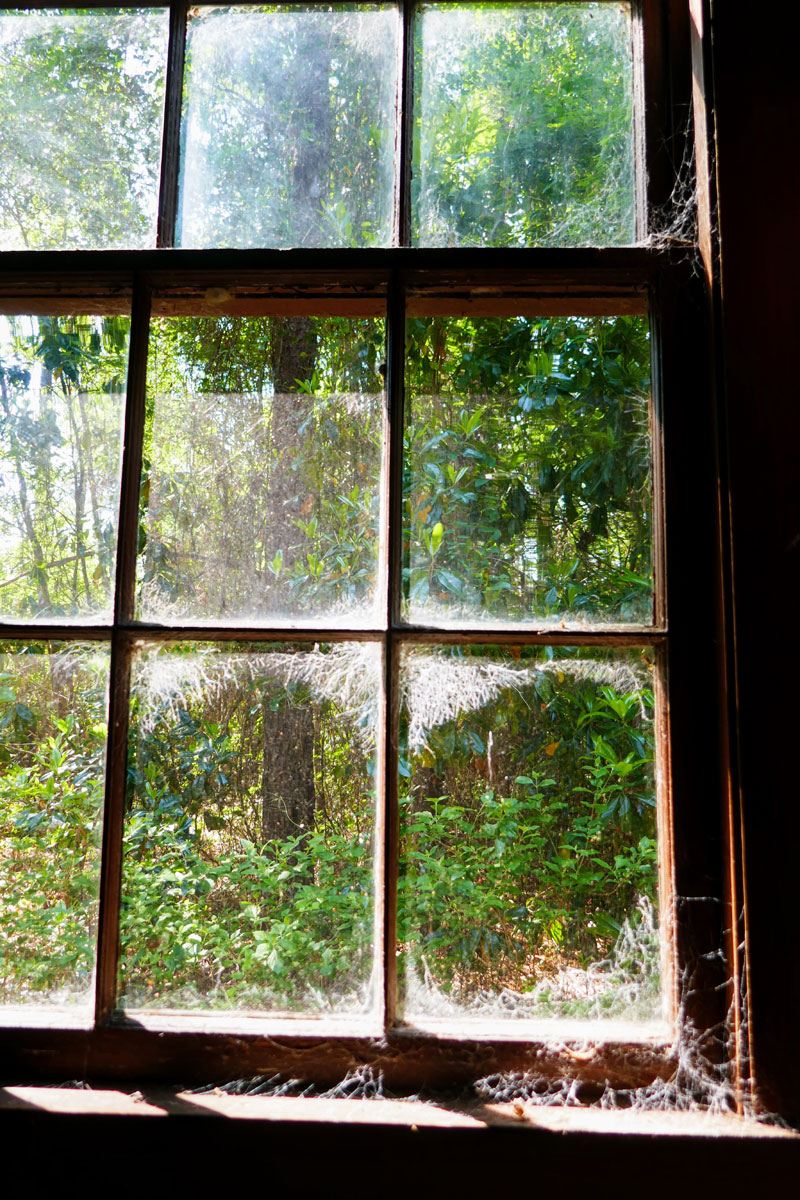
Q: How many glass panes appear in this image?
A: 9